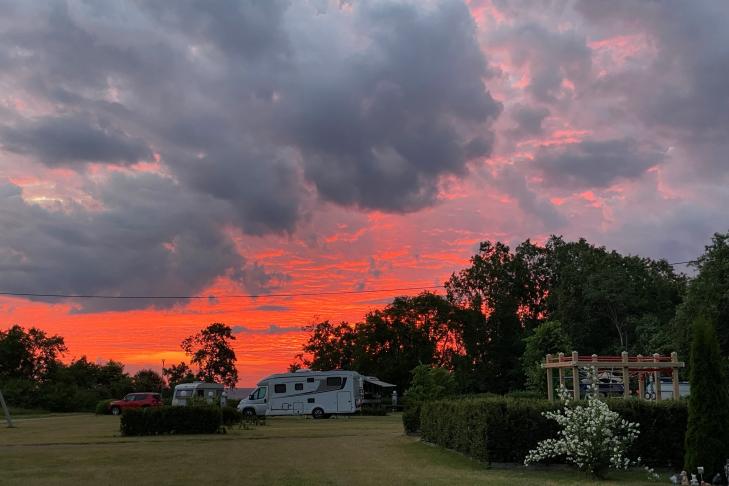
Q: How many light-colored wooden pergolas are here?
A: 1